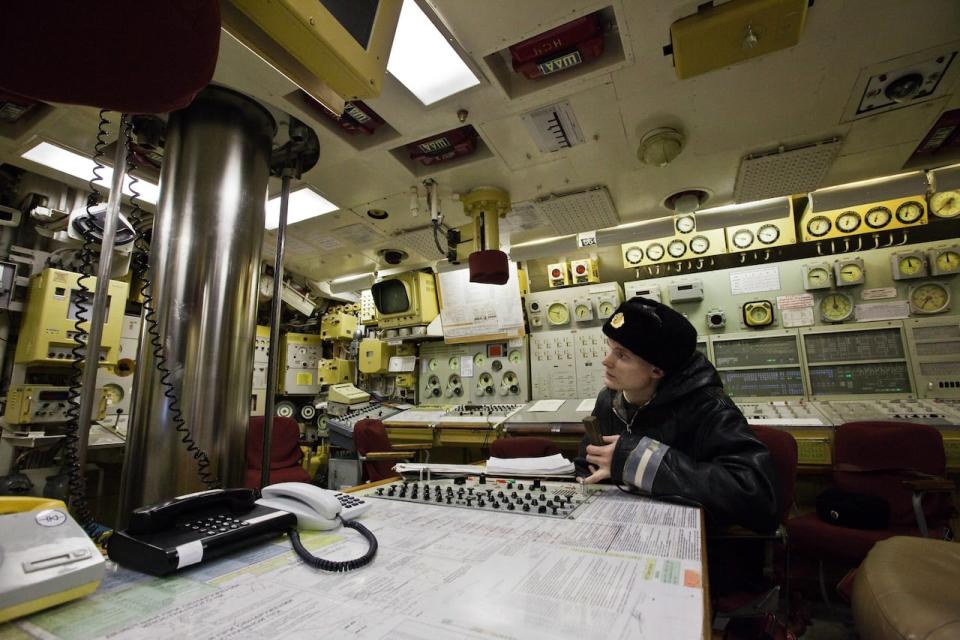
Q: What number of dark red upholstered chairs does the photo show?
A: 5